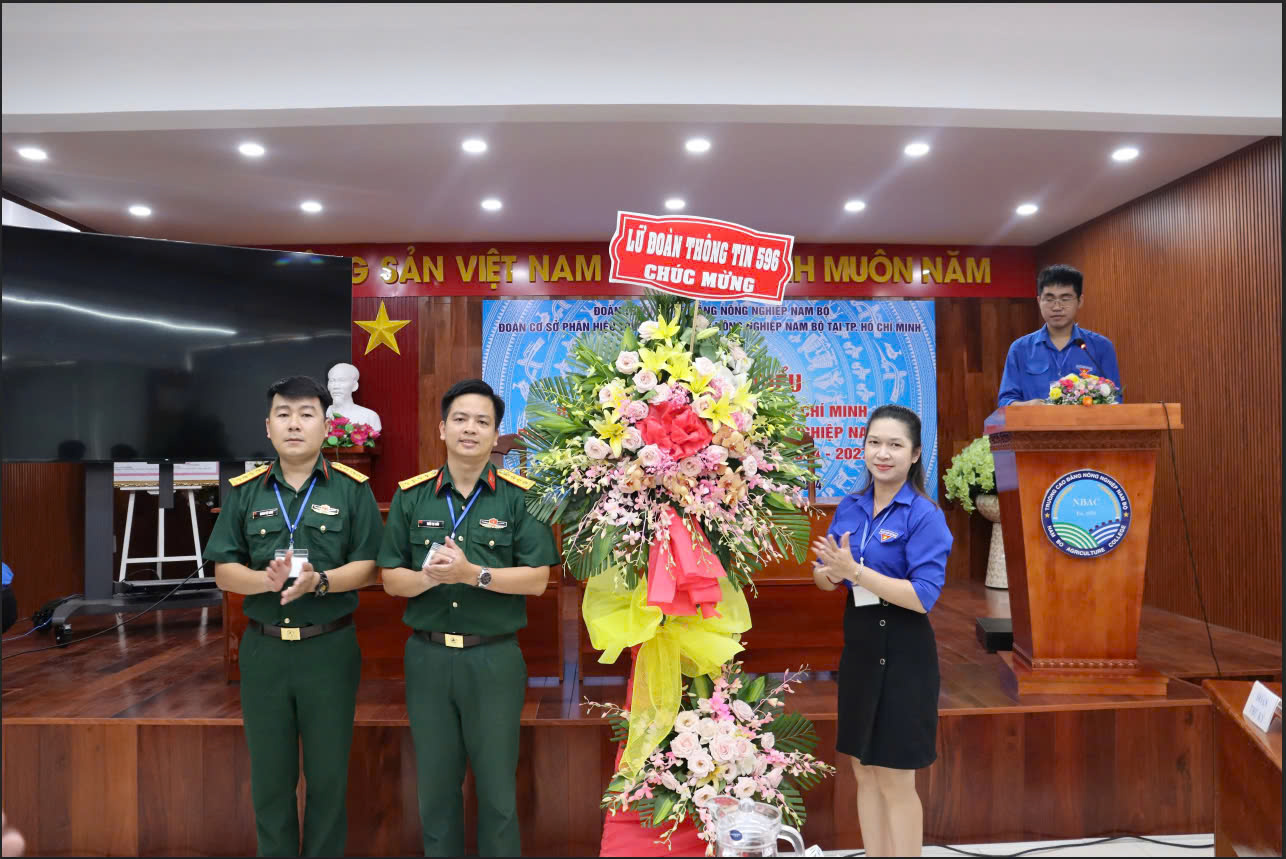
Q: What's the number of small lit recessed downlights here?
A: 12